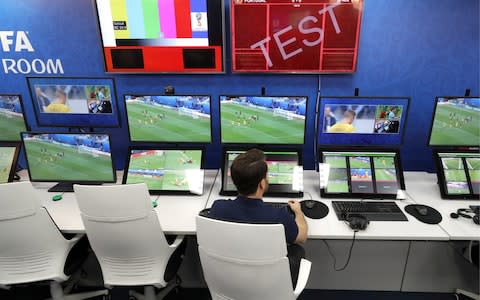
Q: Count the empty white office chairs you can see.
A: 2